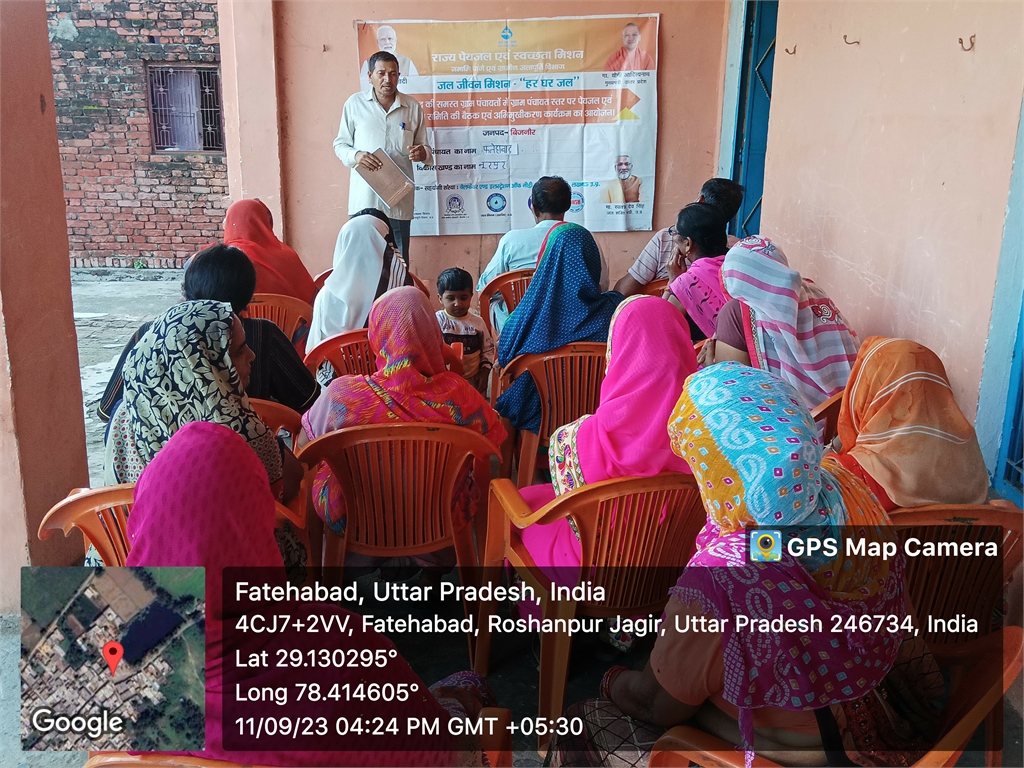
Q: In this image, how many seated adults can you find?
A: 14